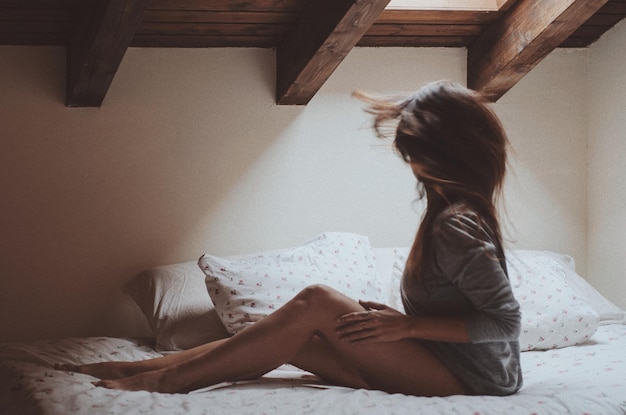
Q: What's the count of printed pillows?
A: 2